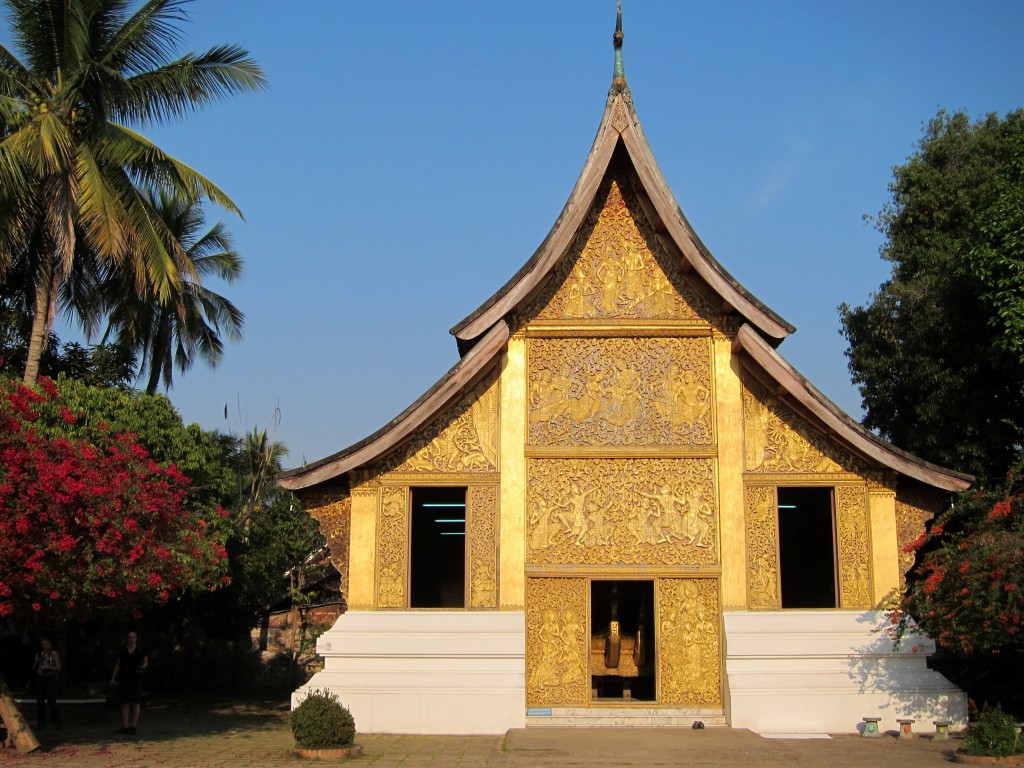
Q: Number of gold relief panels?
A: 11